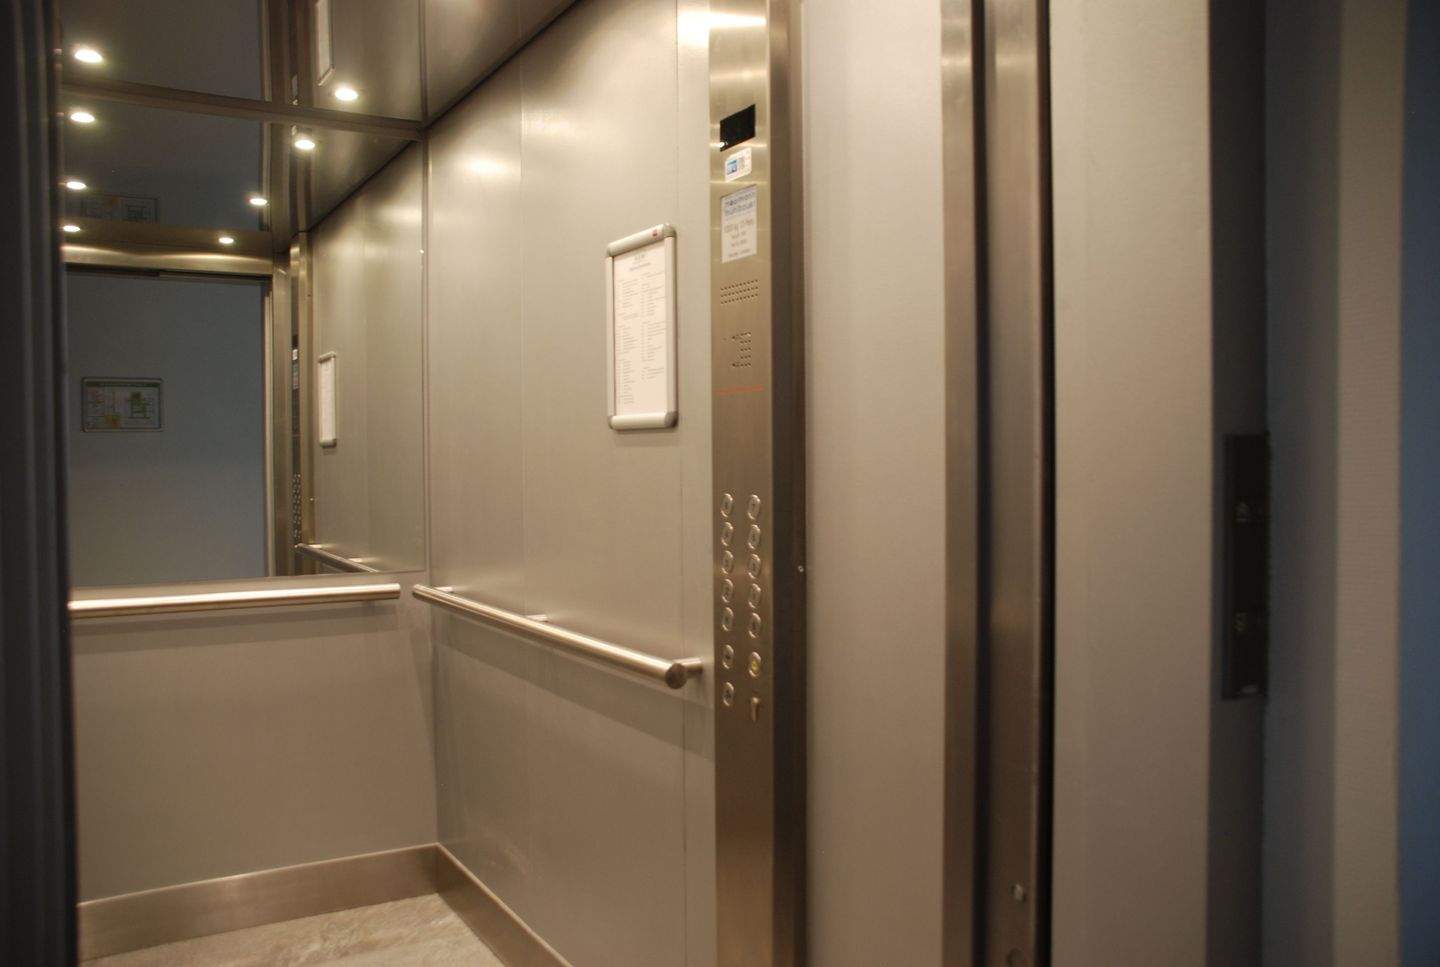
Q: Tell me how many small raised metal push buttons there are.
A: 13